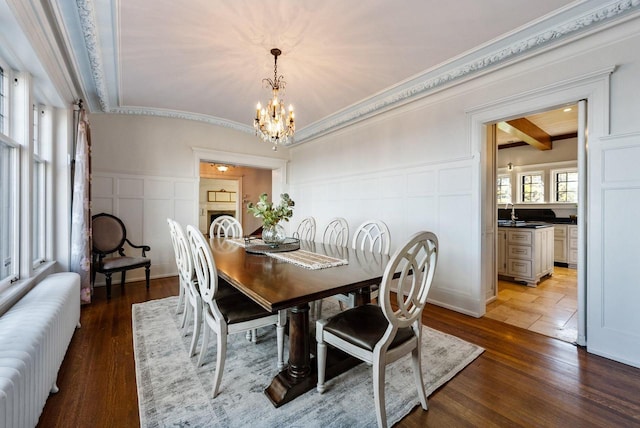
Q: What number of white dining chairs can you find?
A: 8